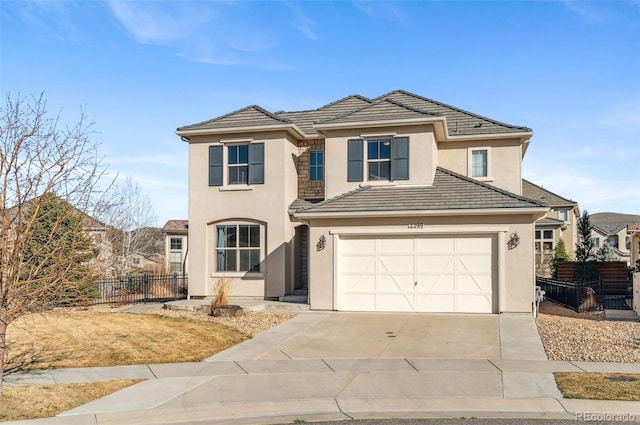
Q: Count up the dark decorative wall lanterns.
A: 2